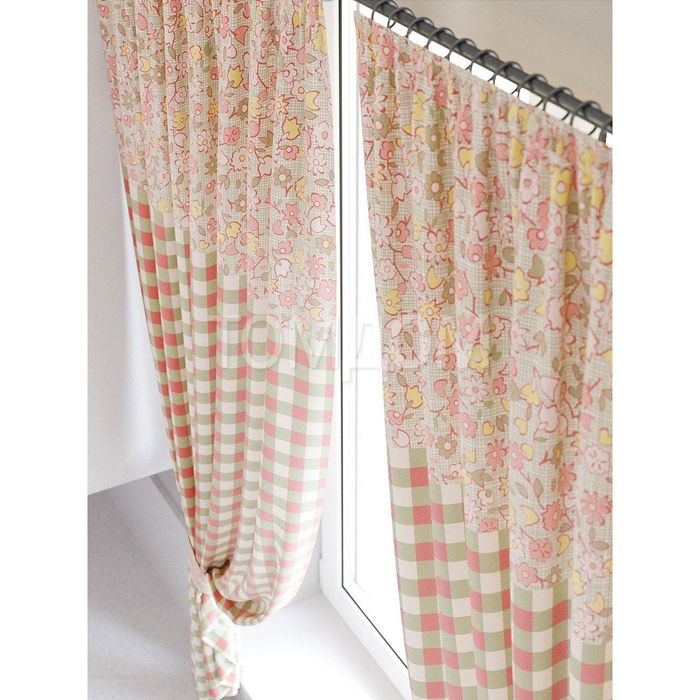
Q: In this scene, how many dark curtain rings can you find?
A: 11